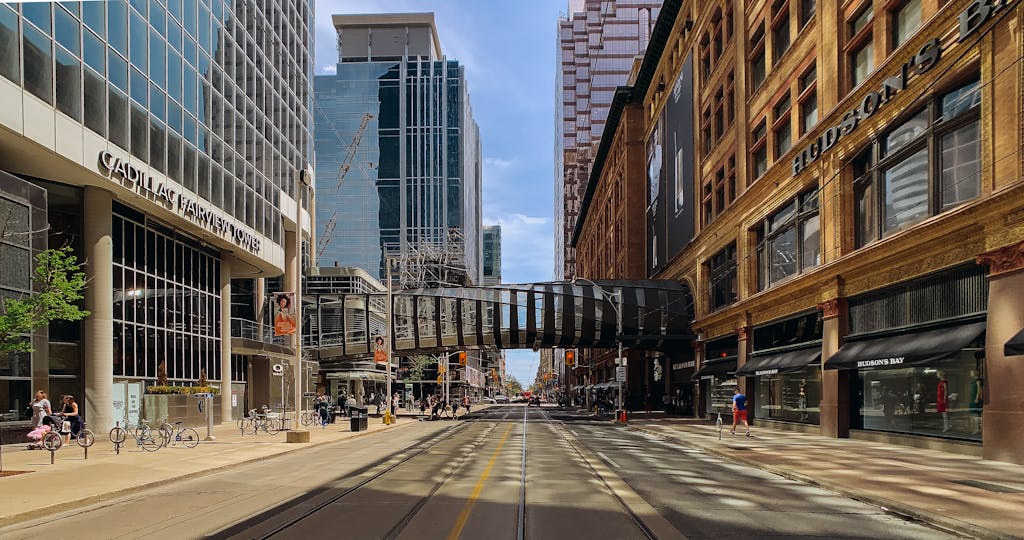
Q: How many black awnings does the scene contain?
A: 4